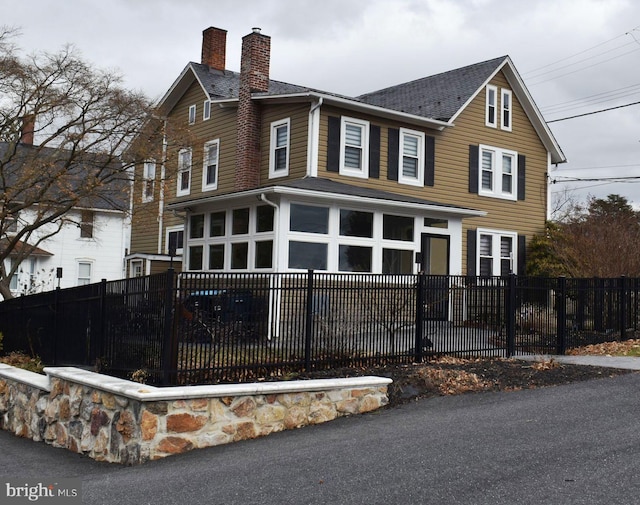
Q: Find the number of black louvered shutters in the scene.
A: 8